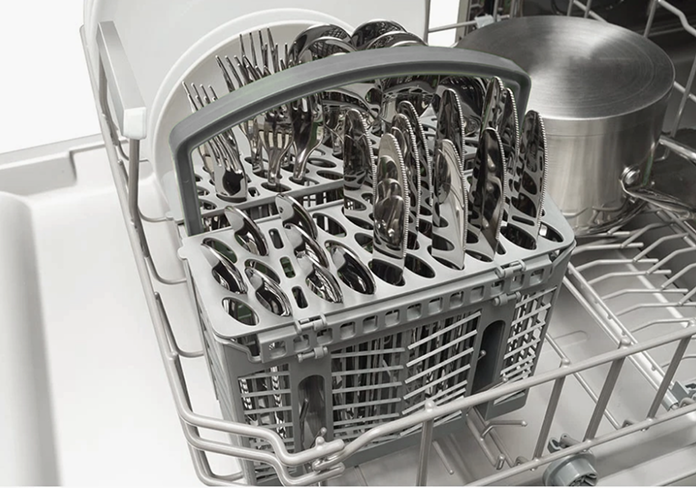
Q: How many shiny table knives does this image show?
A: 10